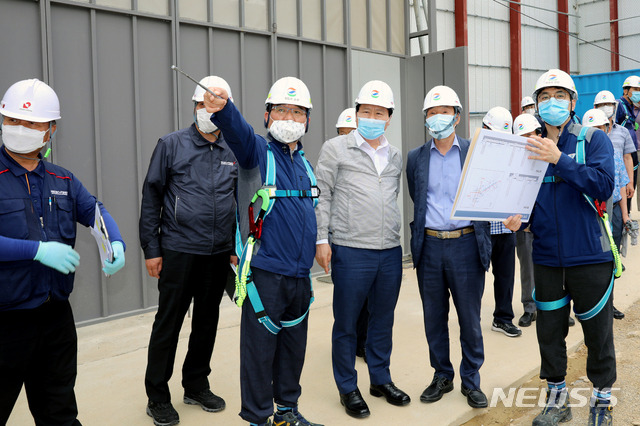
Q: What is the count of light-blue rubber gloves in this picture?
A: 2